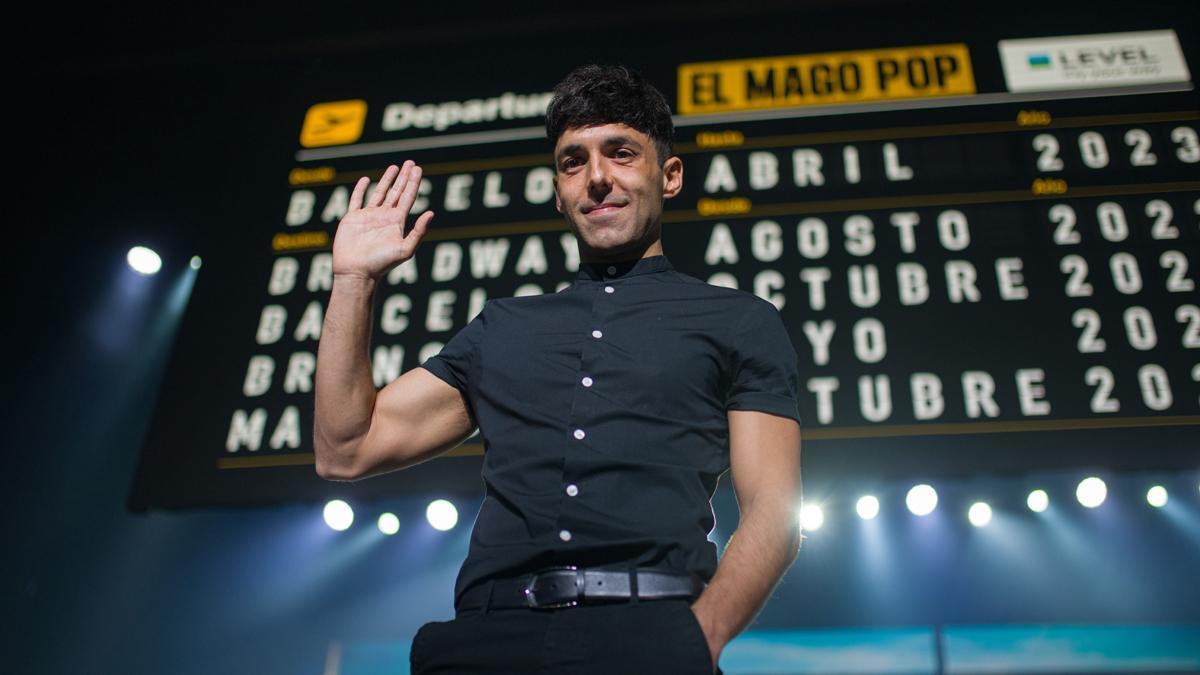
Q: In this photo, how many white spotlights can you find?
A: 12